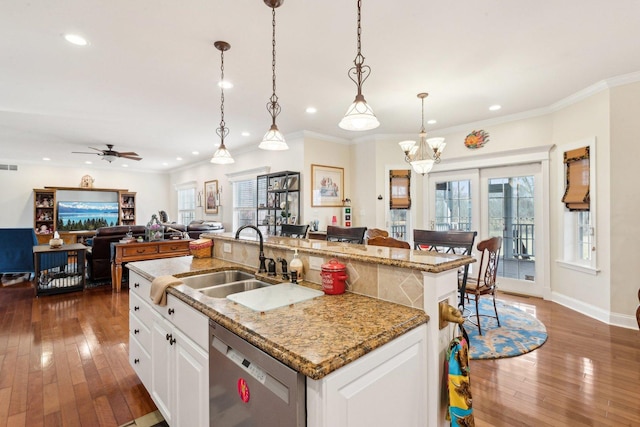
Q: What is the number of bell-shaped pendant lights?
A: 3